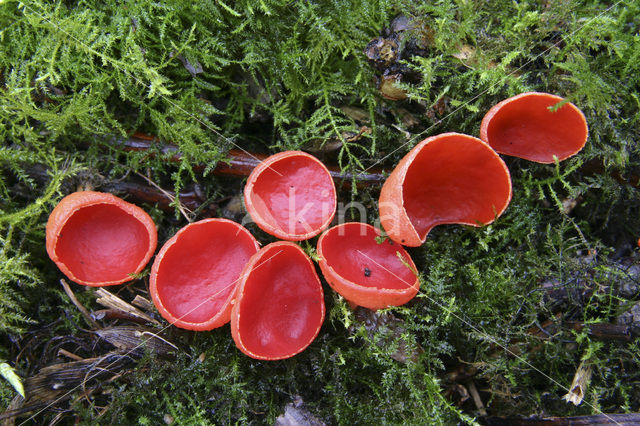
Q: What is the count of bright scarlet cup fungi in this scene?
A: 7